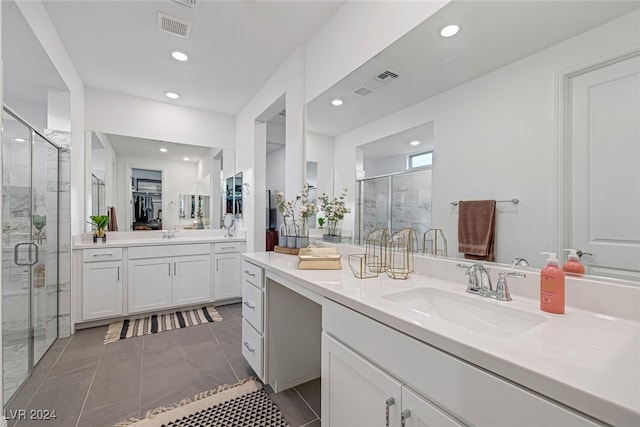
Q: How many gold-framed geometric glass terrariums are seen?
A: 3